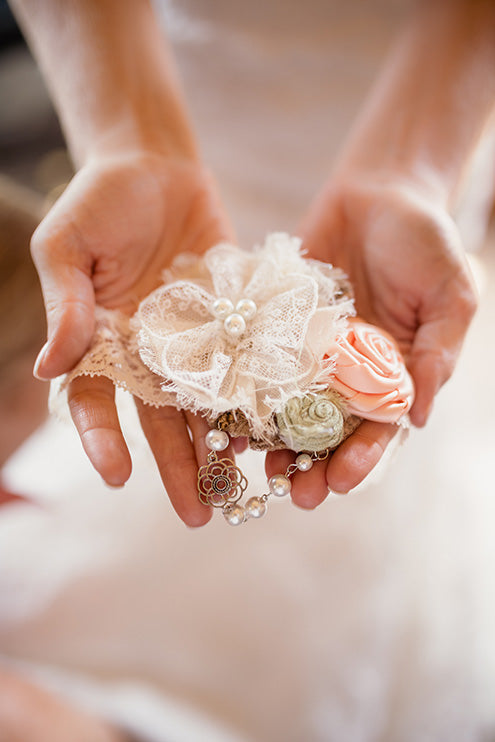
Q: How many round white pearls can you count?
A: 8